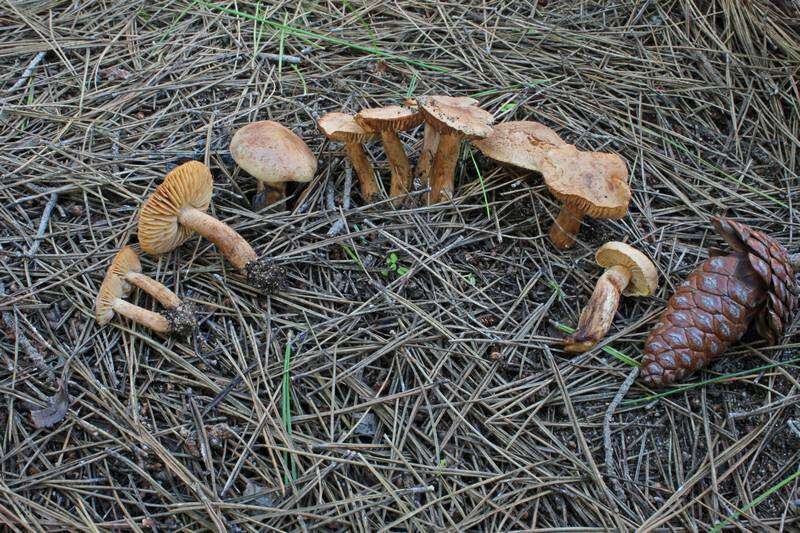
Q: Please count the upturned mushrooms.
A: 4